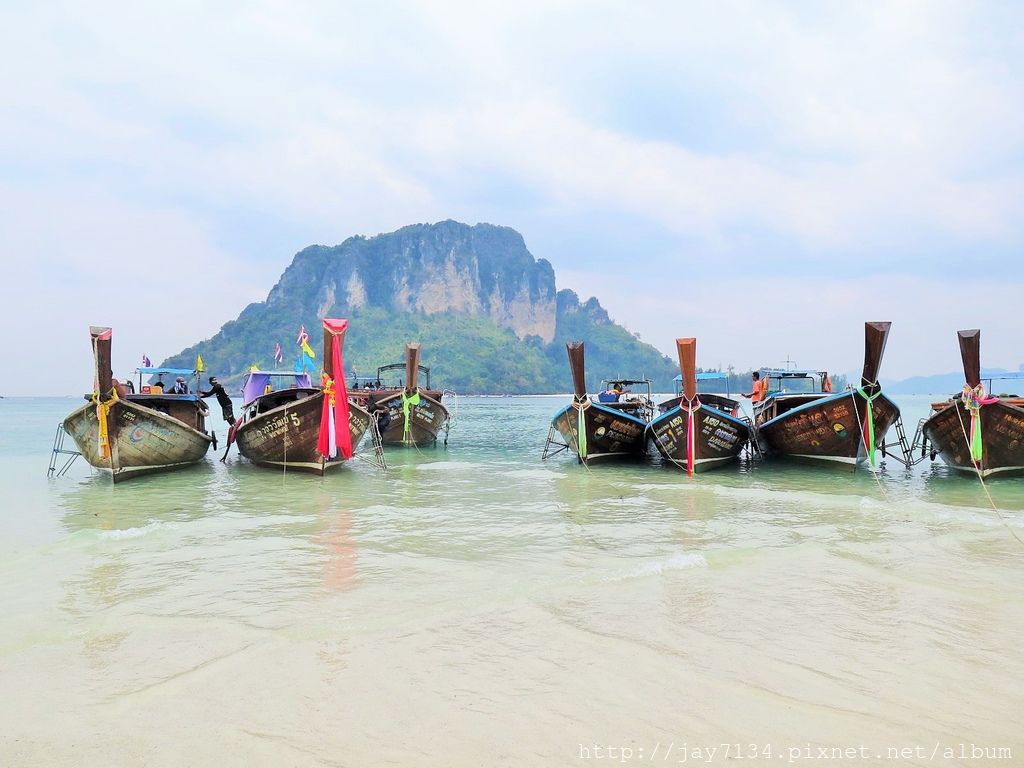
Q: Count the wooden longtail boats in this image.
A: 7